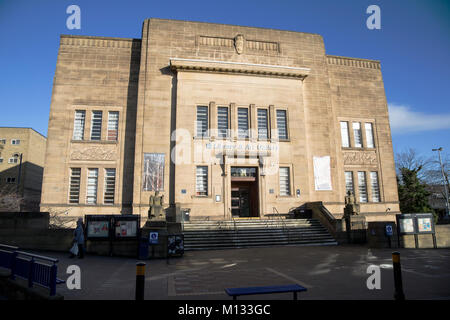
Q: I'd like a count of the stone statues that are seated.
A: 2